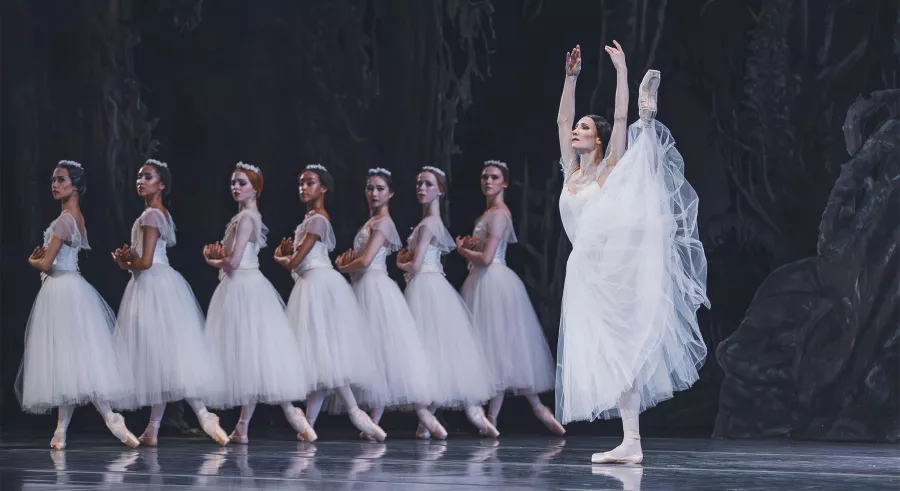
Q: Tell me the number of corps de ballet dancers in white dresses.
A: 7